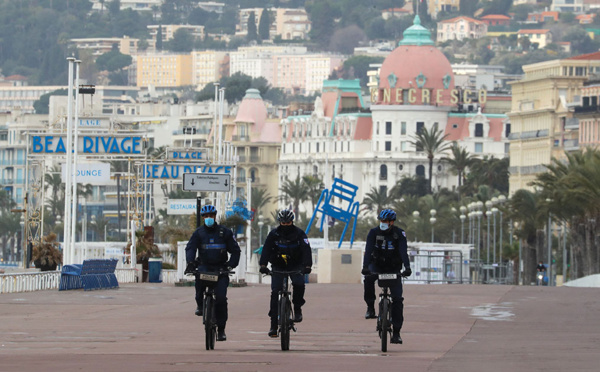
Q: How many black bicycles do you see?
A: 3